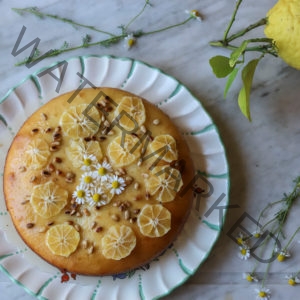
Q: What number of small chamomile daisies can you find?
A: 15